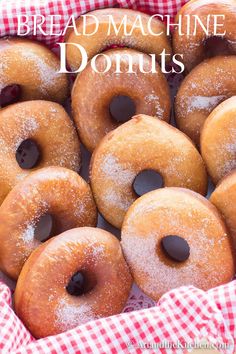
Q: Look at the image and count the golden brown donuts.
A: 12